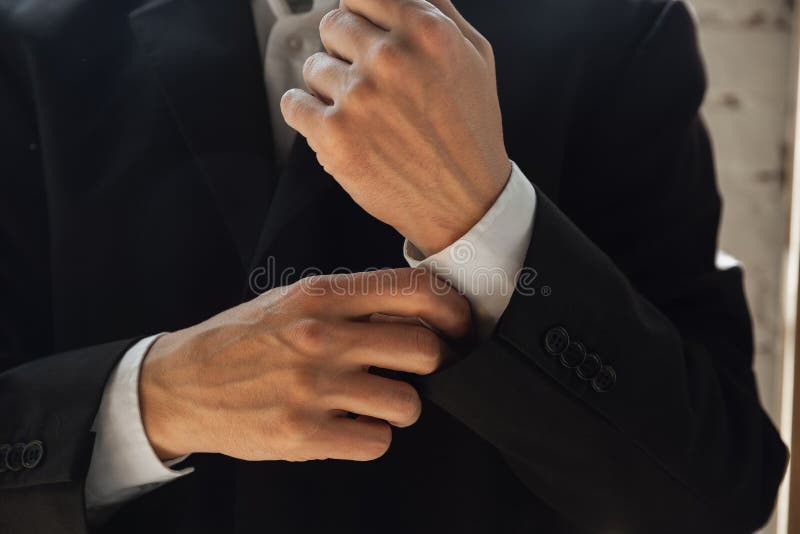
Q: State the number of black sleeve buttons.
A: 7